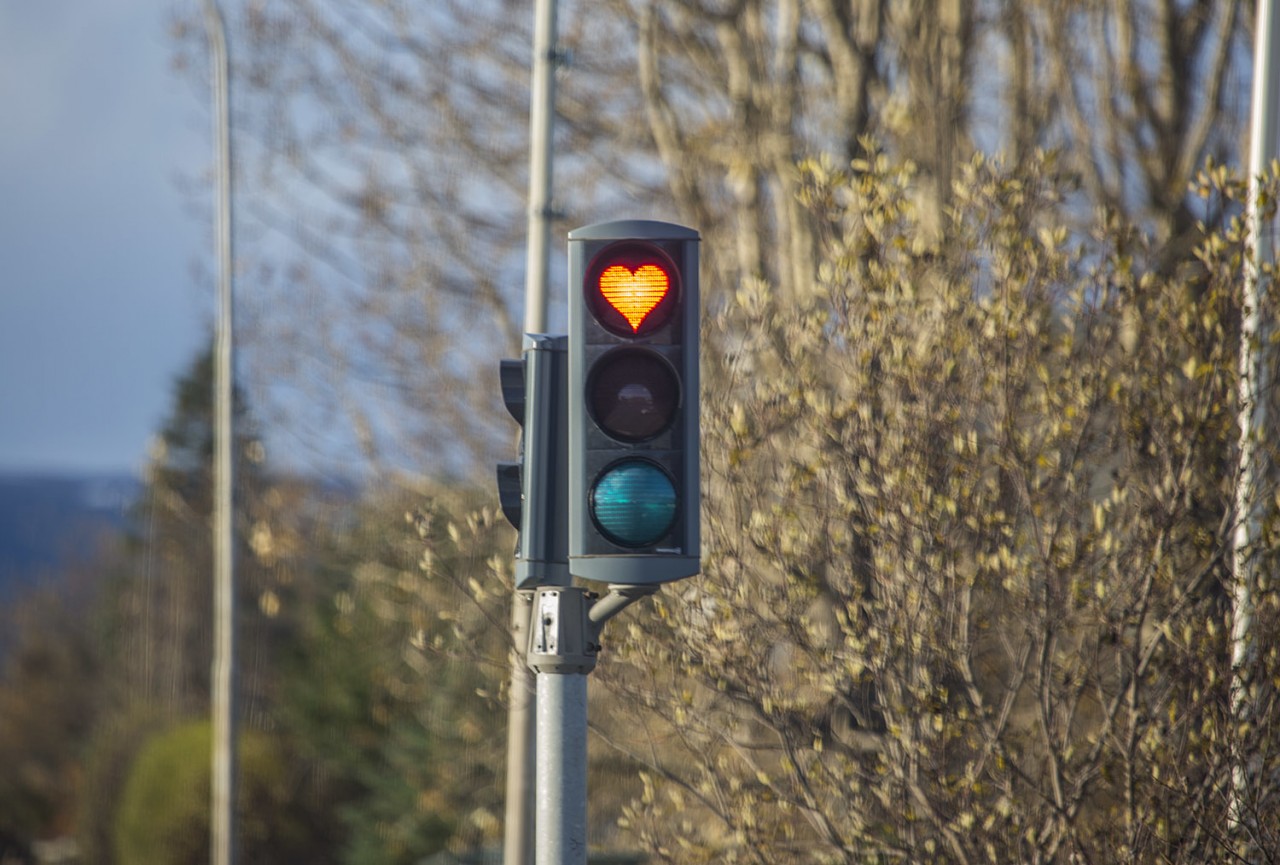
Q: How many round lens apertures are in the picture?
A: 3